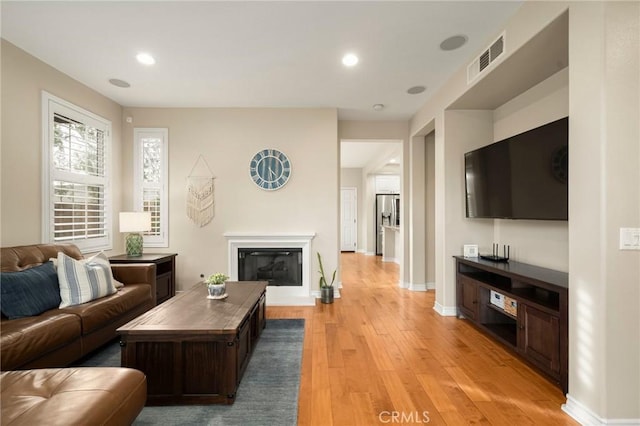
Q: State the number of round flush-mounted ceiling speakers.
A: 3